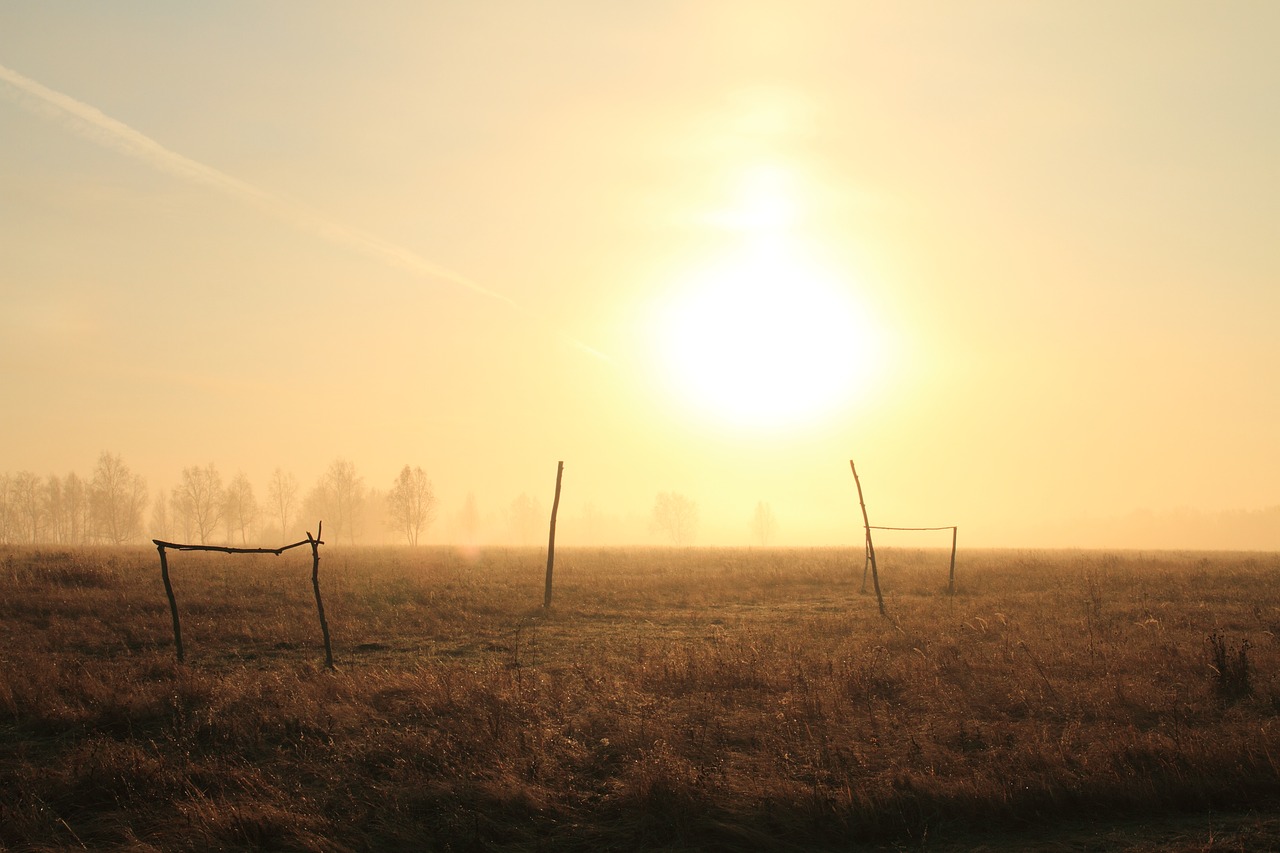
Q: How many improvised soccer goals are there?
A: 2